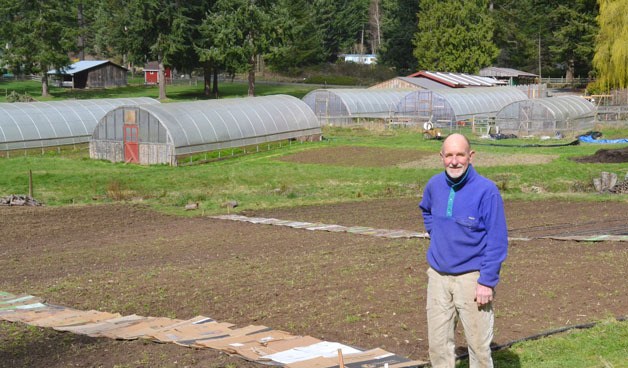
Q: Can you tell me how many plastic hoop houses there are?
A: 5